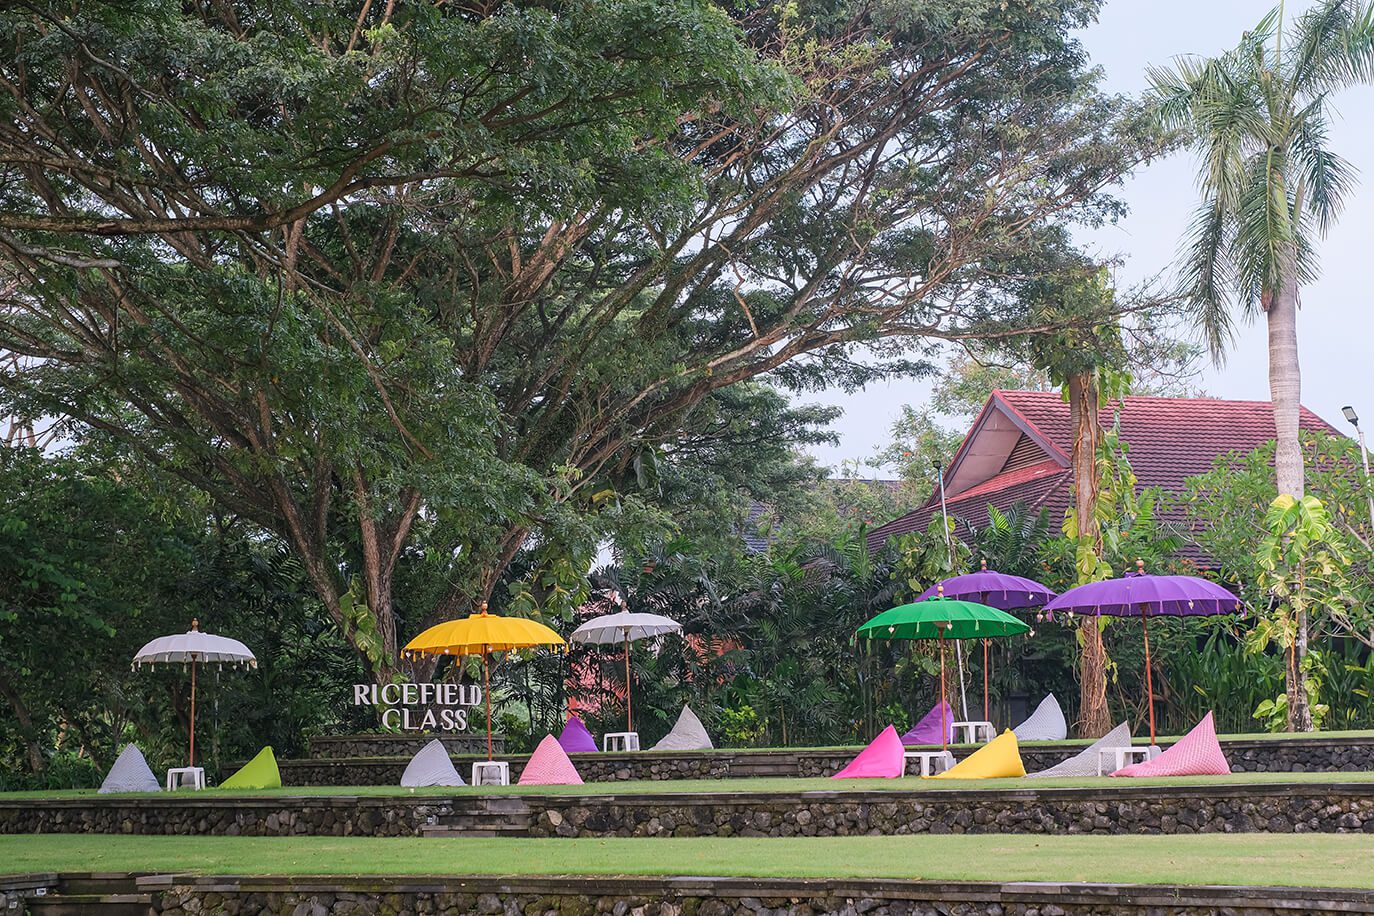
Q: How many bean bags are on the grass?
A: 12